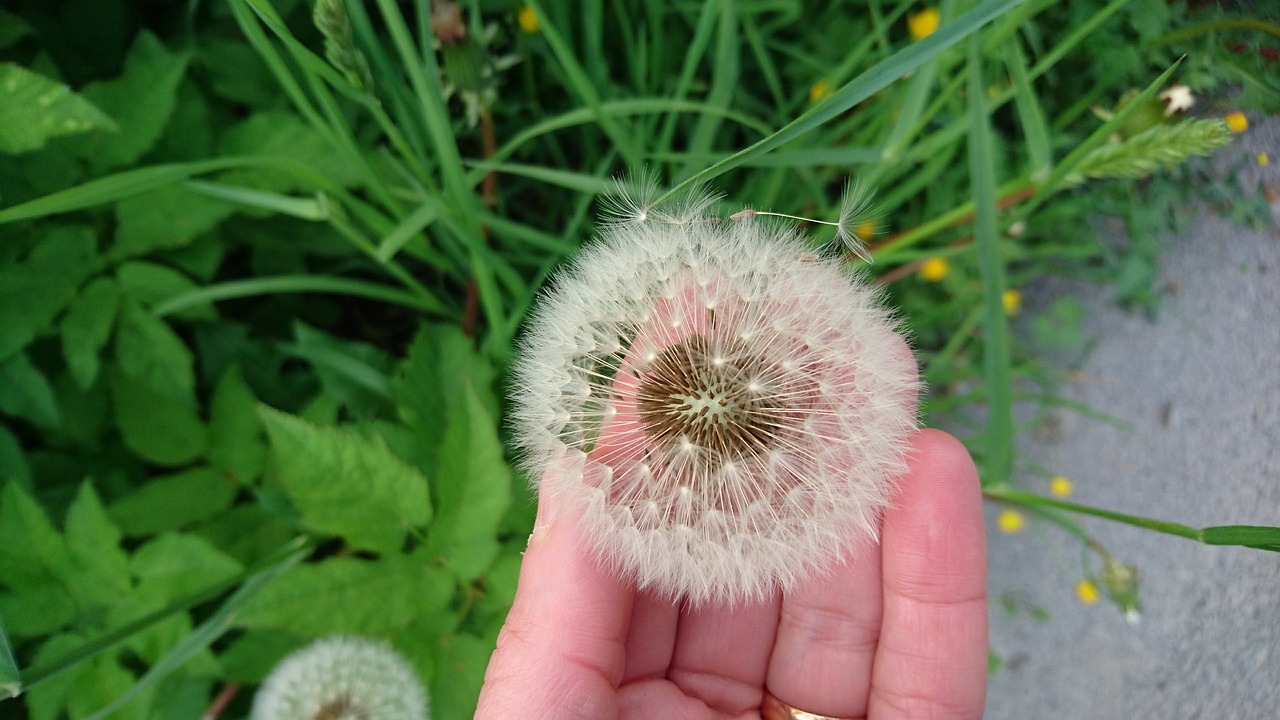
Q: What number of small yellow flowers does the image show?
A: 11